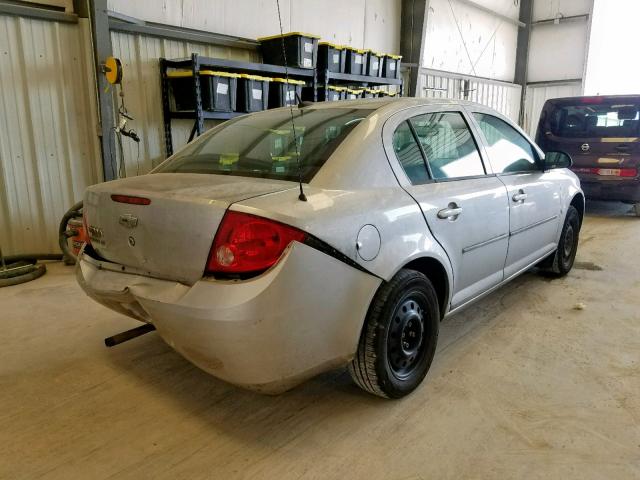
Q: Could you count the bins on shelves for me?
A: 12